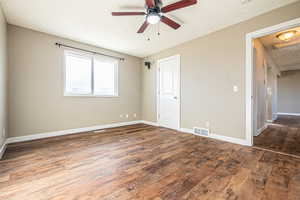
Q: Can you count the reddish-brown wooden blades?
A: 5